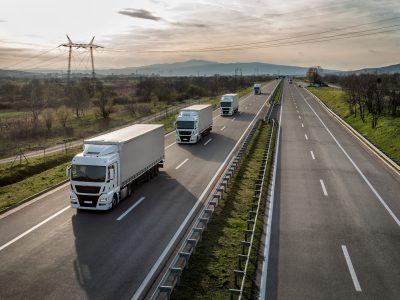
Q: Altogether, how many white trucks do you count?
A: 4